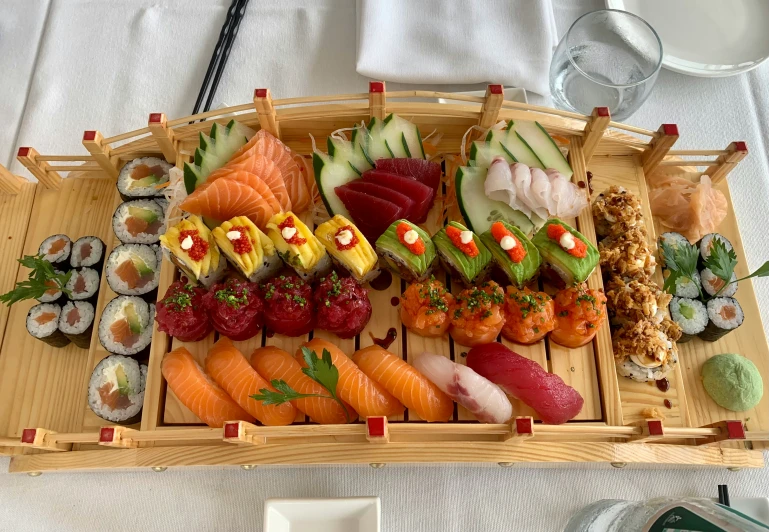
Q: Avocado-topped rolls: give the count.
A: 4